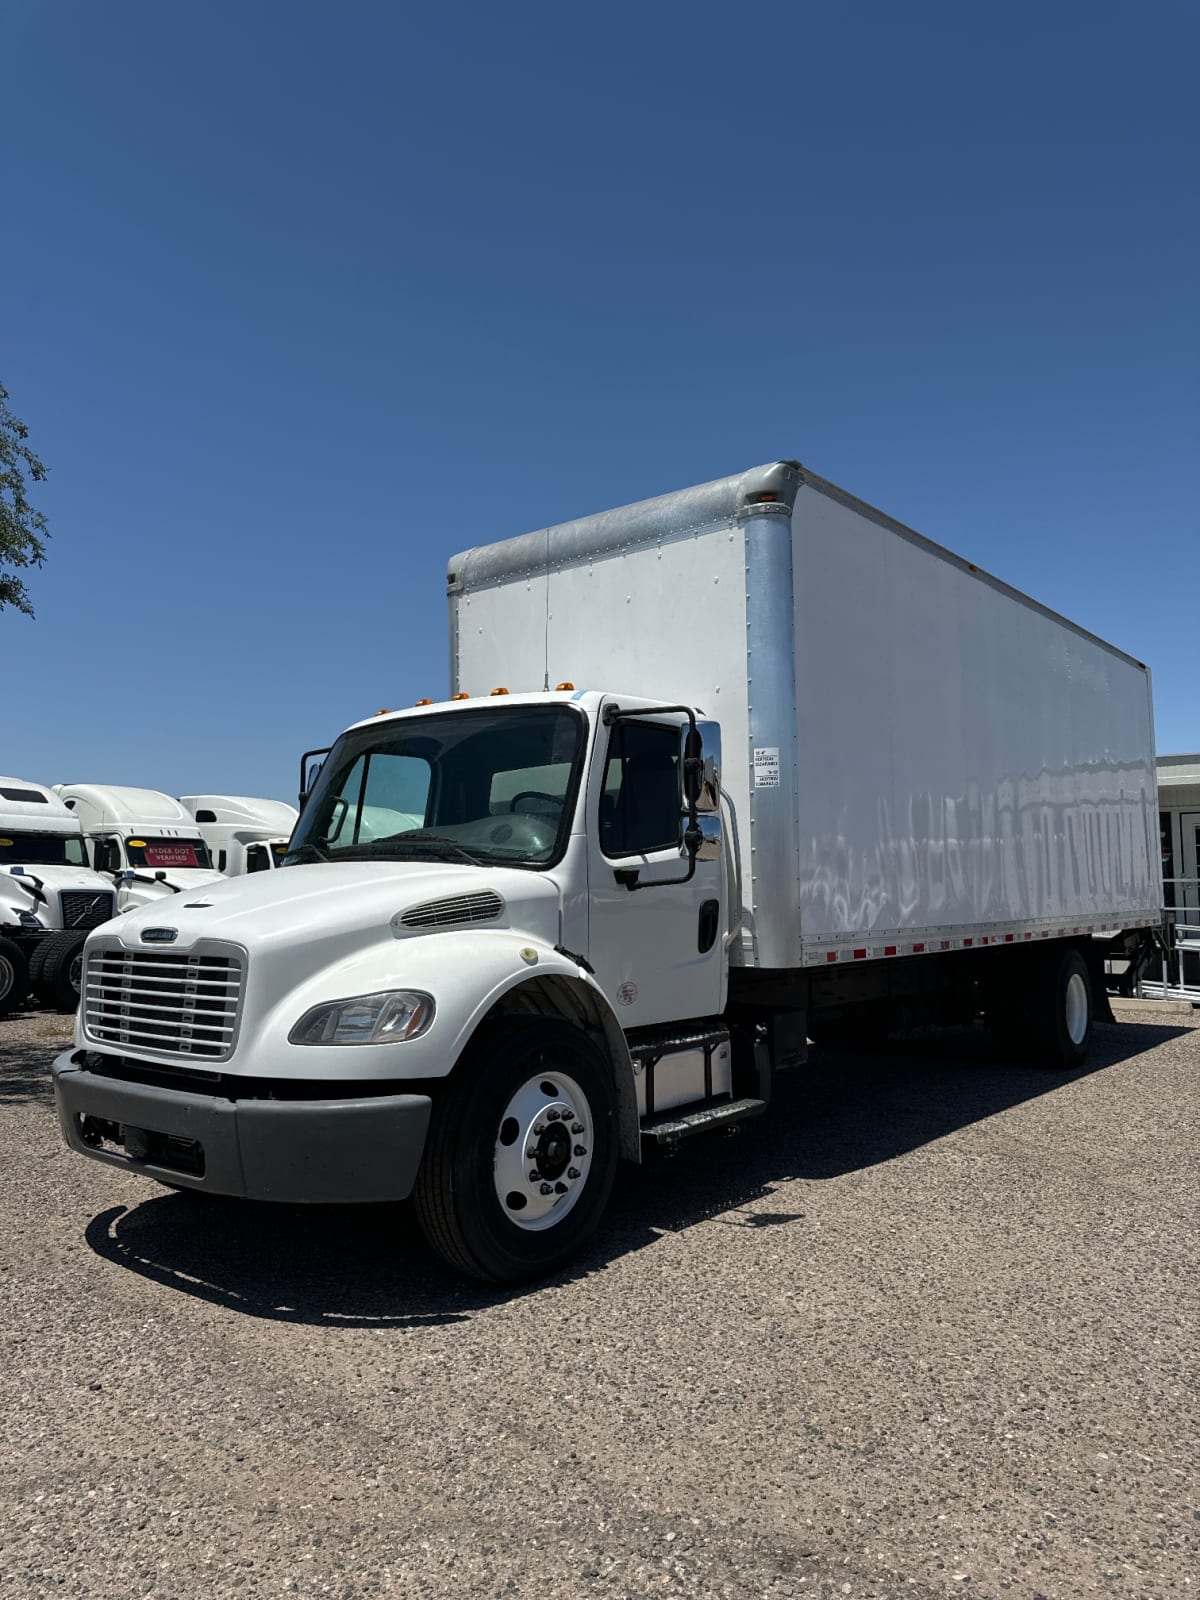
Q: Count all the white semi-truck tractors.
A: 3